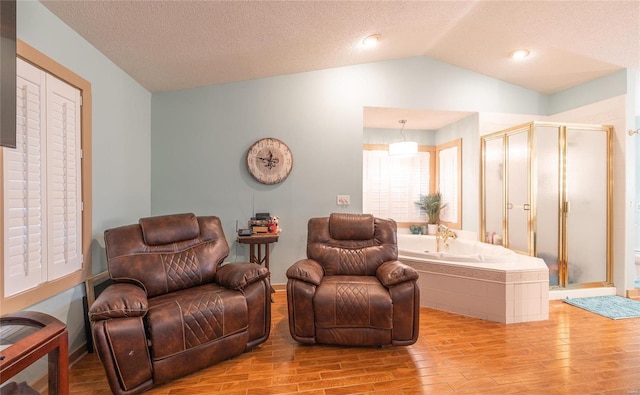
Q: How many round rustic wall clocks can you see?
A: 1